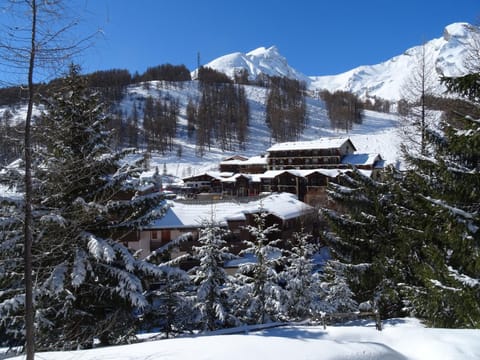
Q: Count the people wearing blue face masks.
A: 0